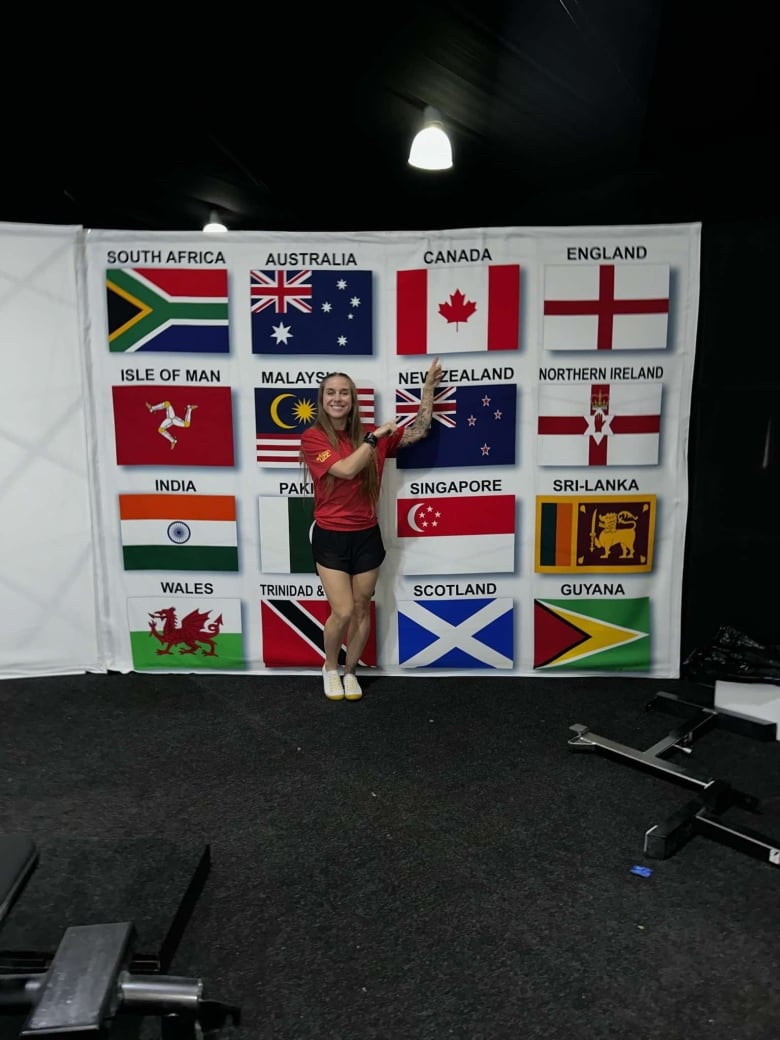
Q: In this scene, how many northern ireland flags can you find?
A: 1